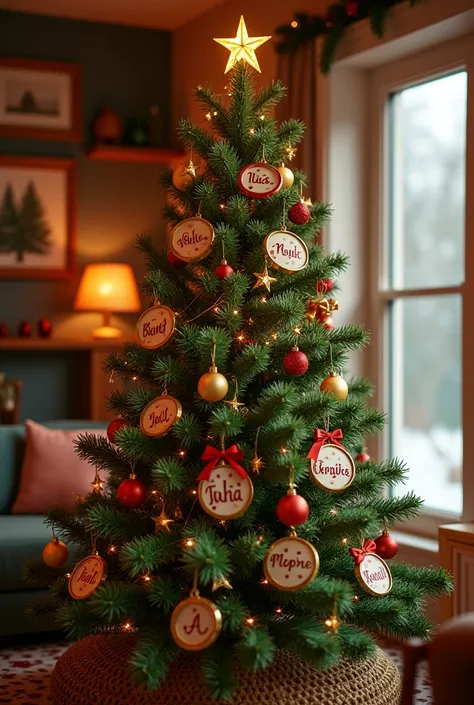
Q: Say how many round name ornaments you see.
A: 11